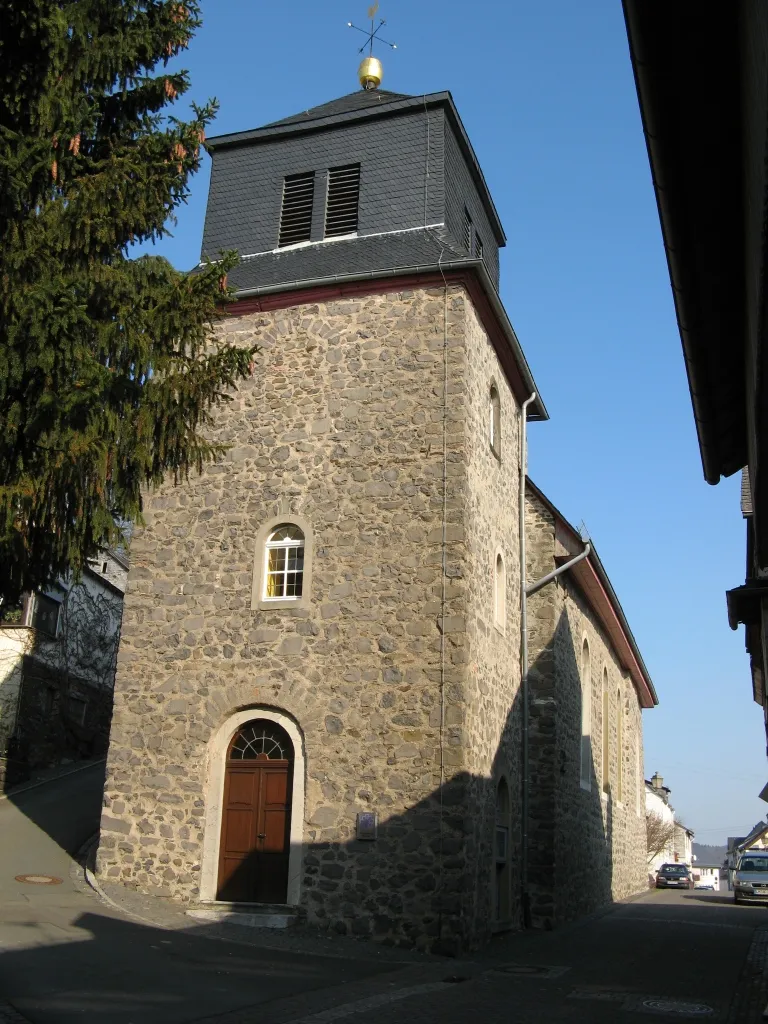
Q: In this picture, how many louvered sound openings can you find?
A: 4